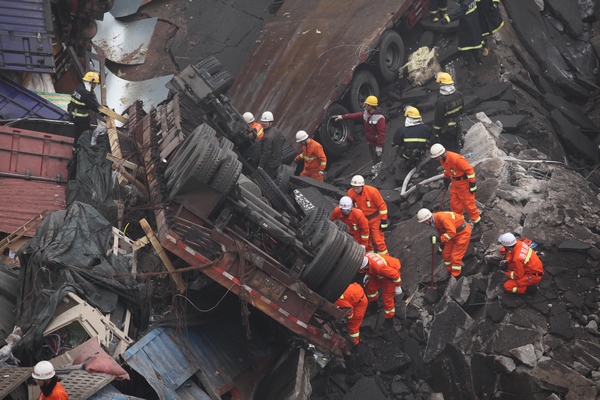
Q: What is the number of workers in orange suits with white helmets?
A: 9